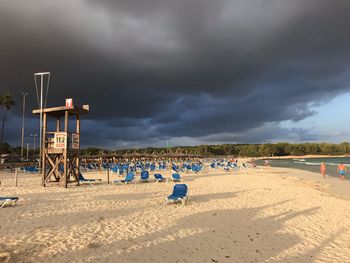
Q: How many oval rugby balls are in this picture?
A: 0